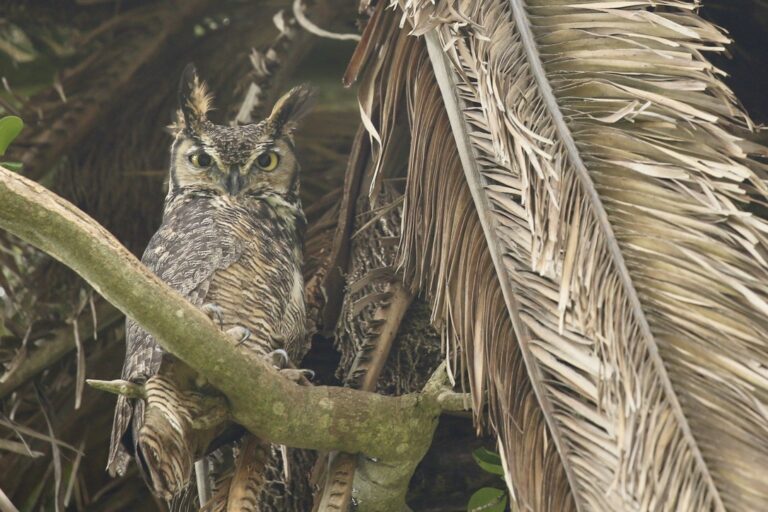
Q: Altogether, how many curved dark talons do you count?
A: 4